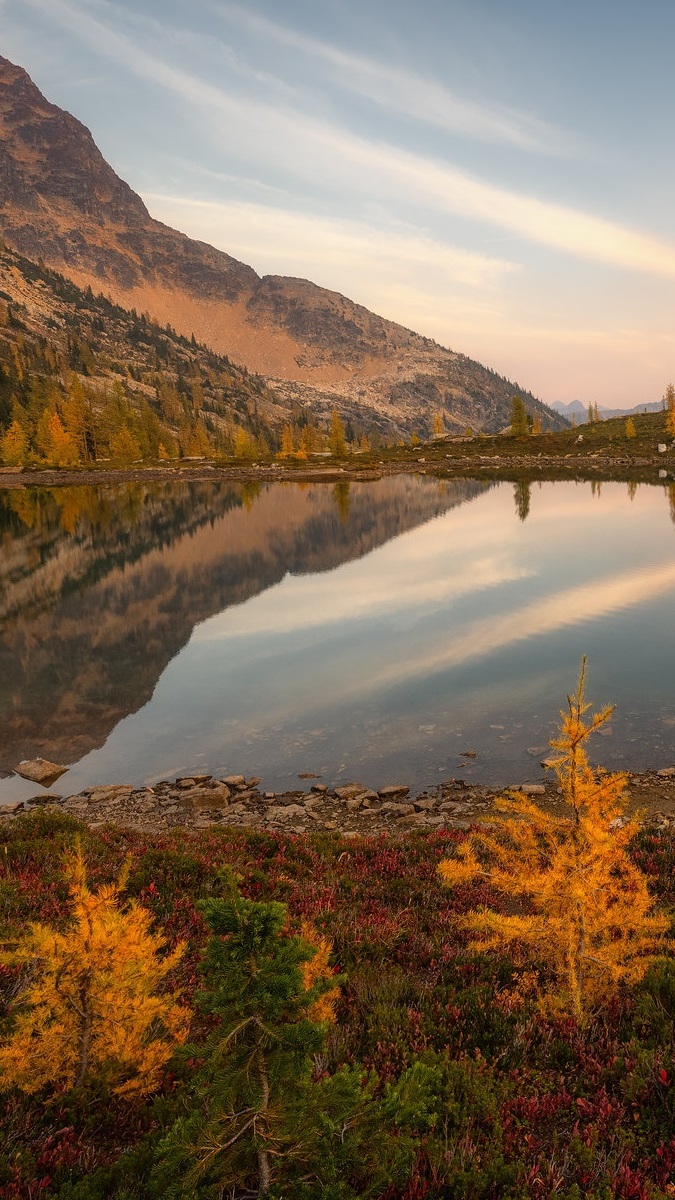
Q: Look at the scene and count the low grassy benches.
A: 1